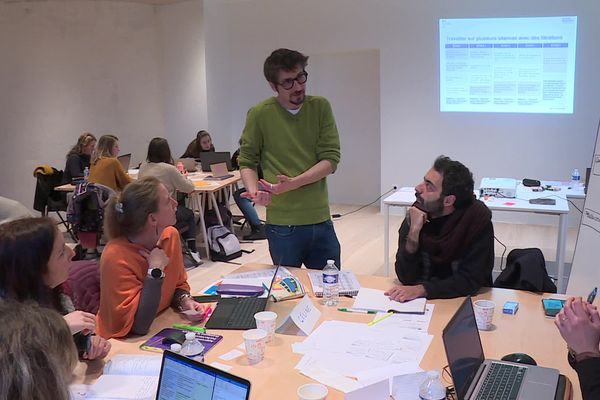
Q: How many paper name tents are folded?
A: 1